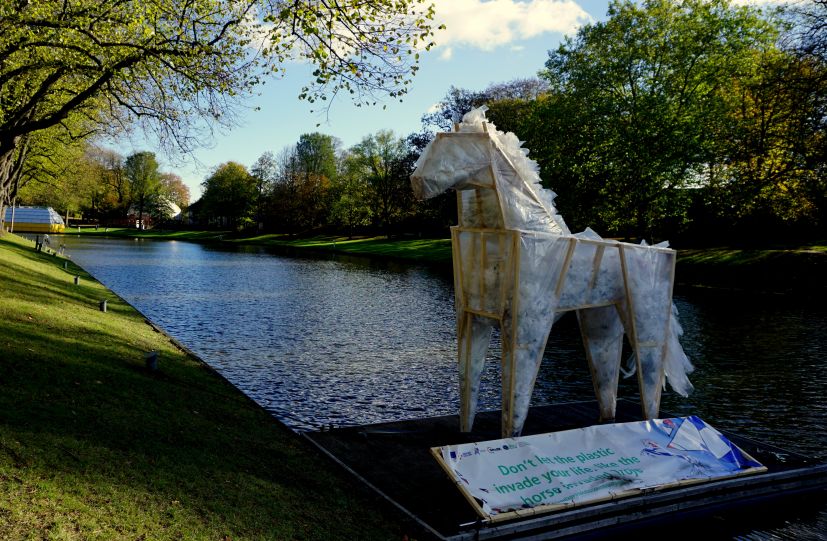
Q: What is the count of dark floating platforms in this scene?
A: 1